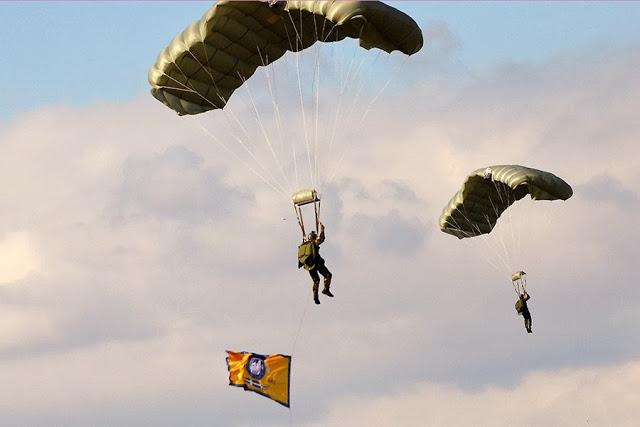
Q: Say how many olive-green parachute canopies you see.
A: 2